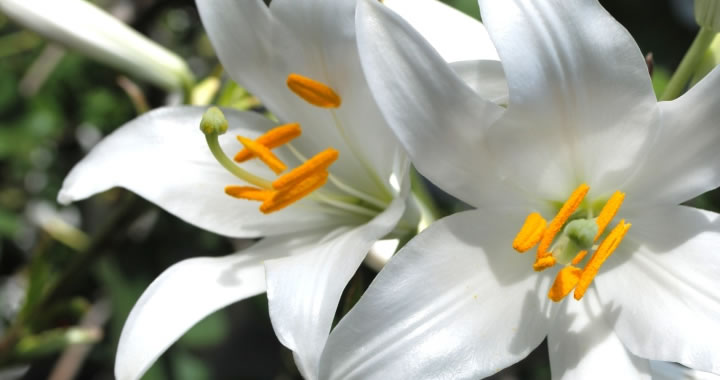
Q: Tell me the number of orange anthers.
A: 12